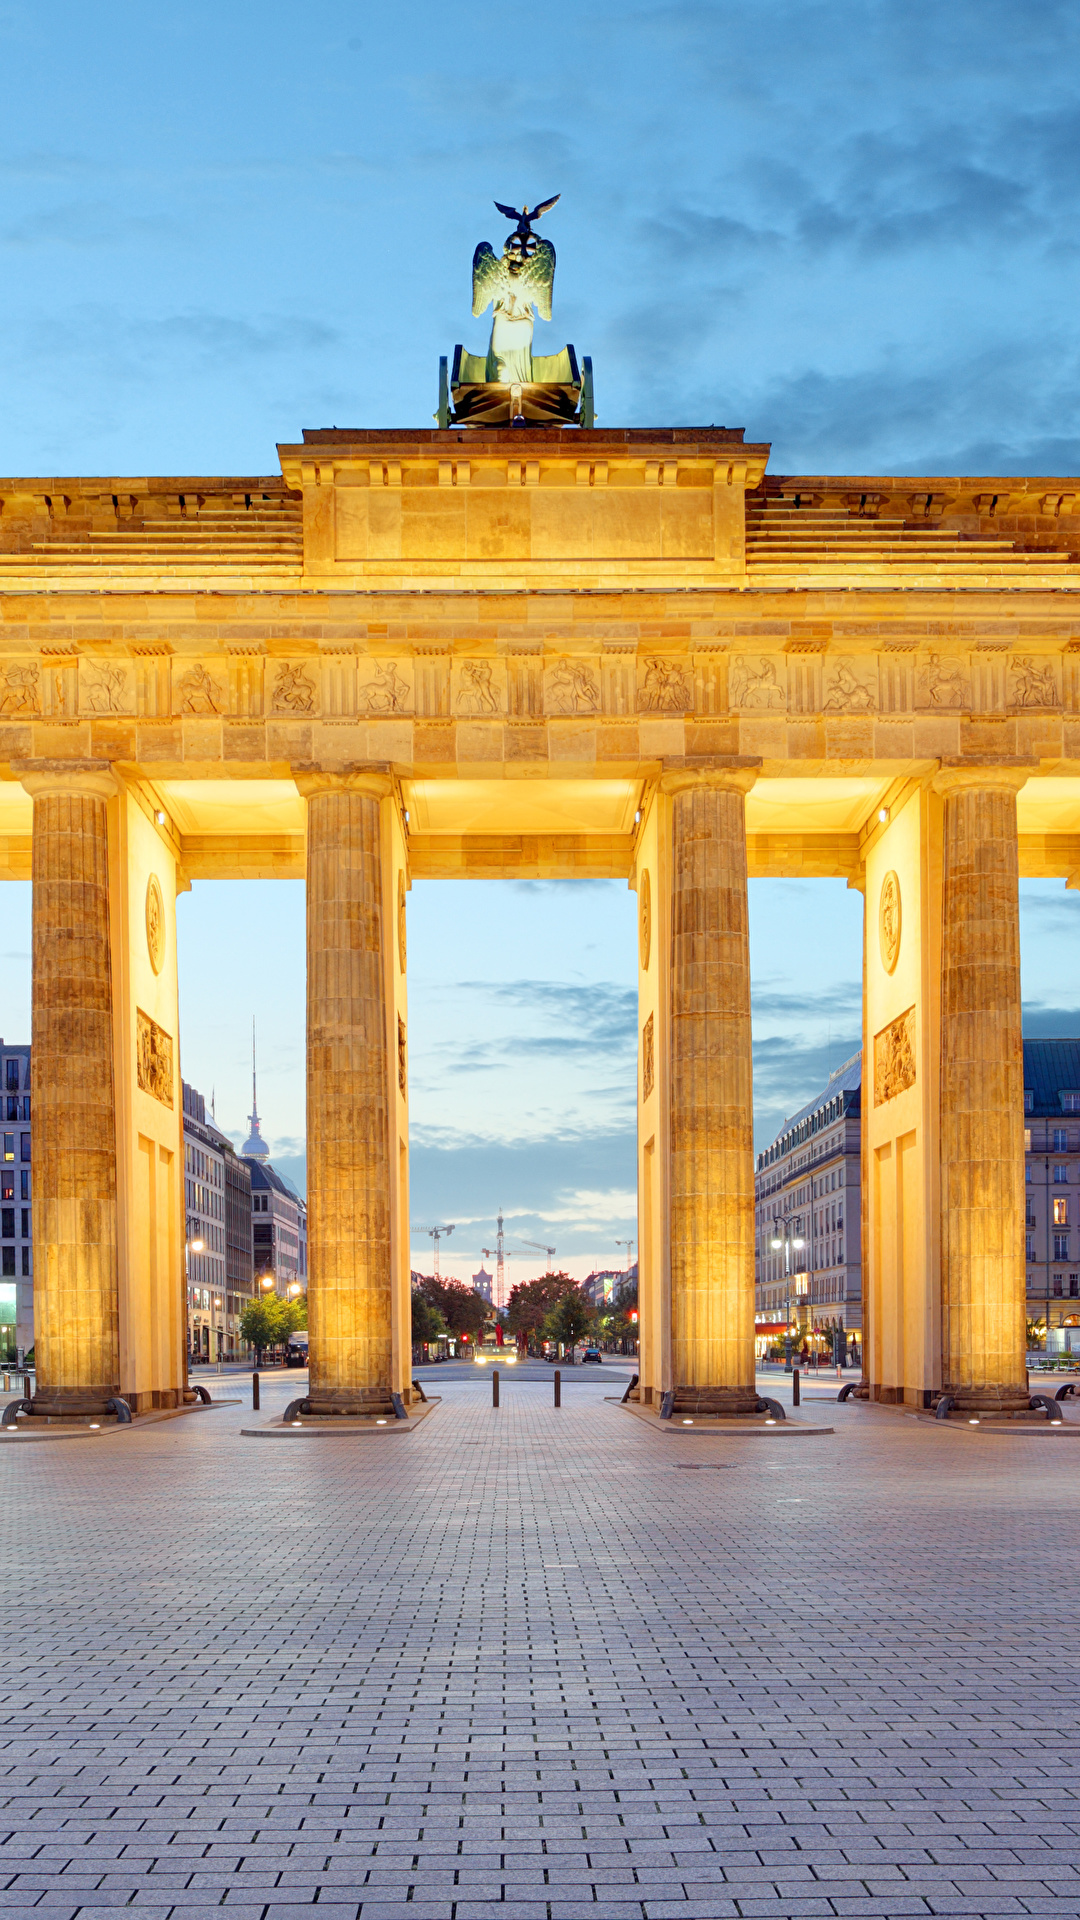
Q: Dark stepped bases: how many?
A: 4